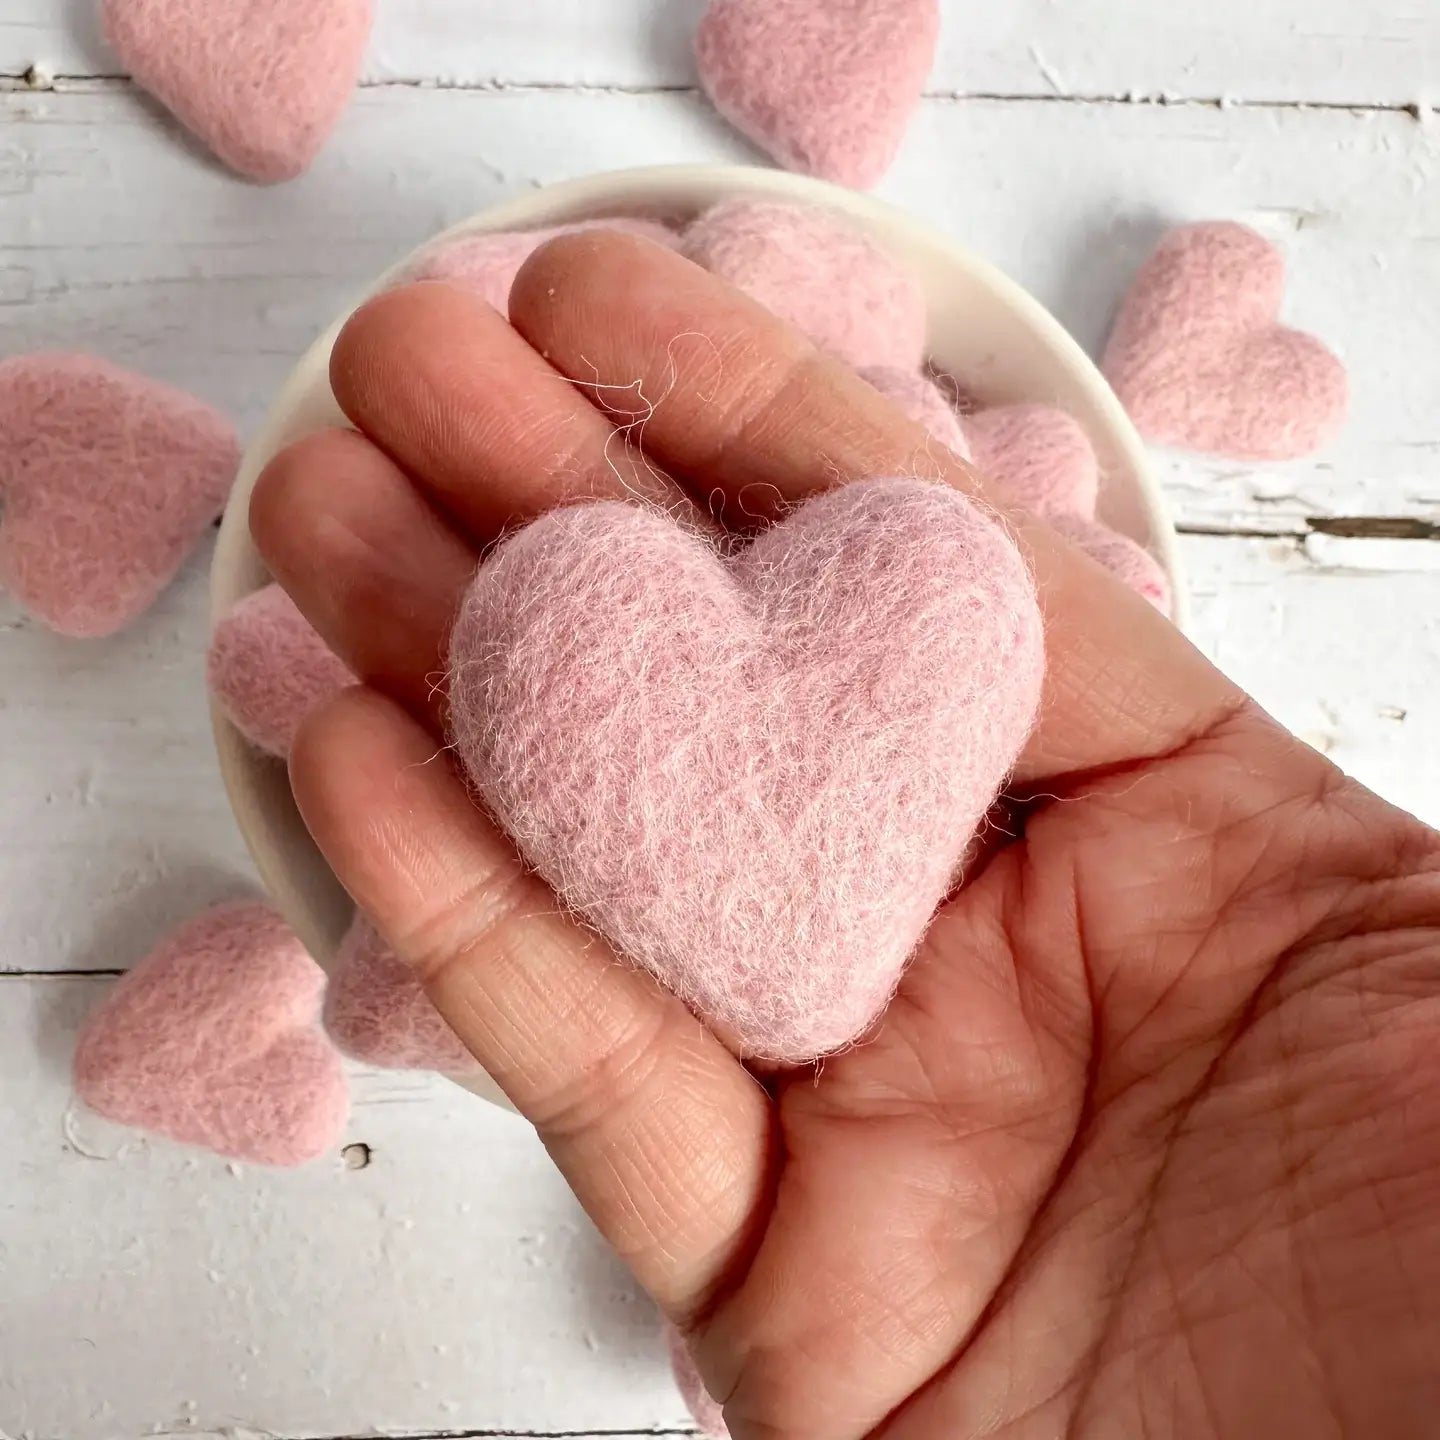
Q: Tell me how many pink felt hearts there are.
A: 14